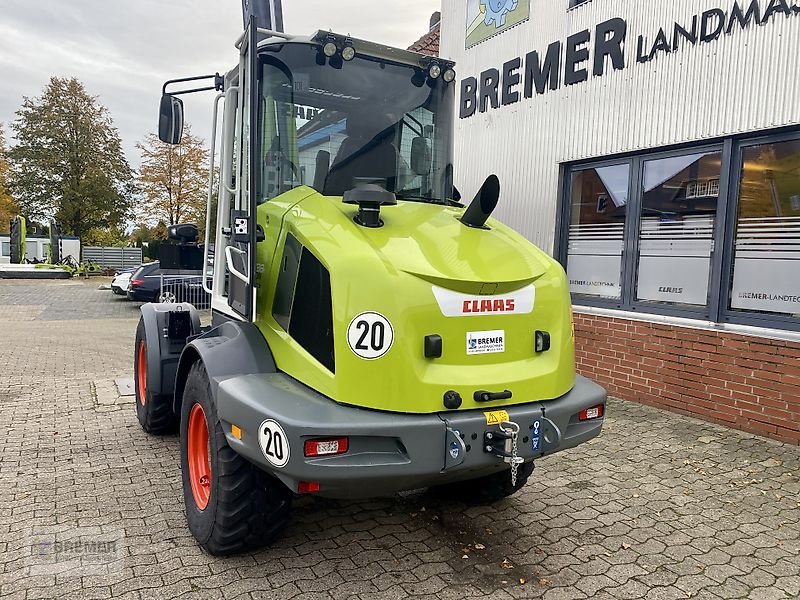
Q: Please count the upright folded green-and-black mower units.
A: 2